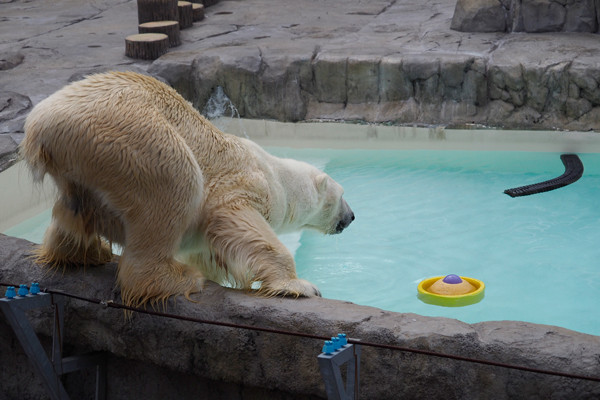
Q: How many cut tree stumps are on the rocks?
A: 5